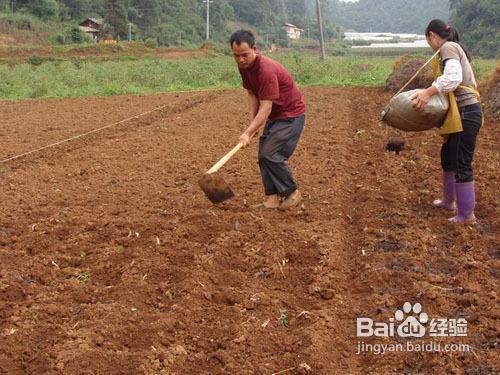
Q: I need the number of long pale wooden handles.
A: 1